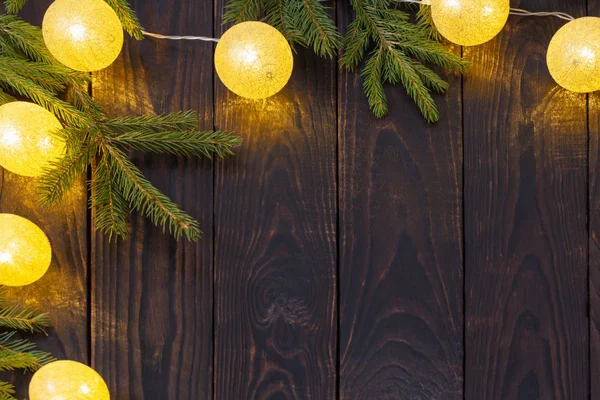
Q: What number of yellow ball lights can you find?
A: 7